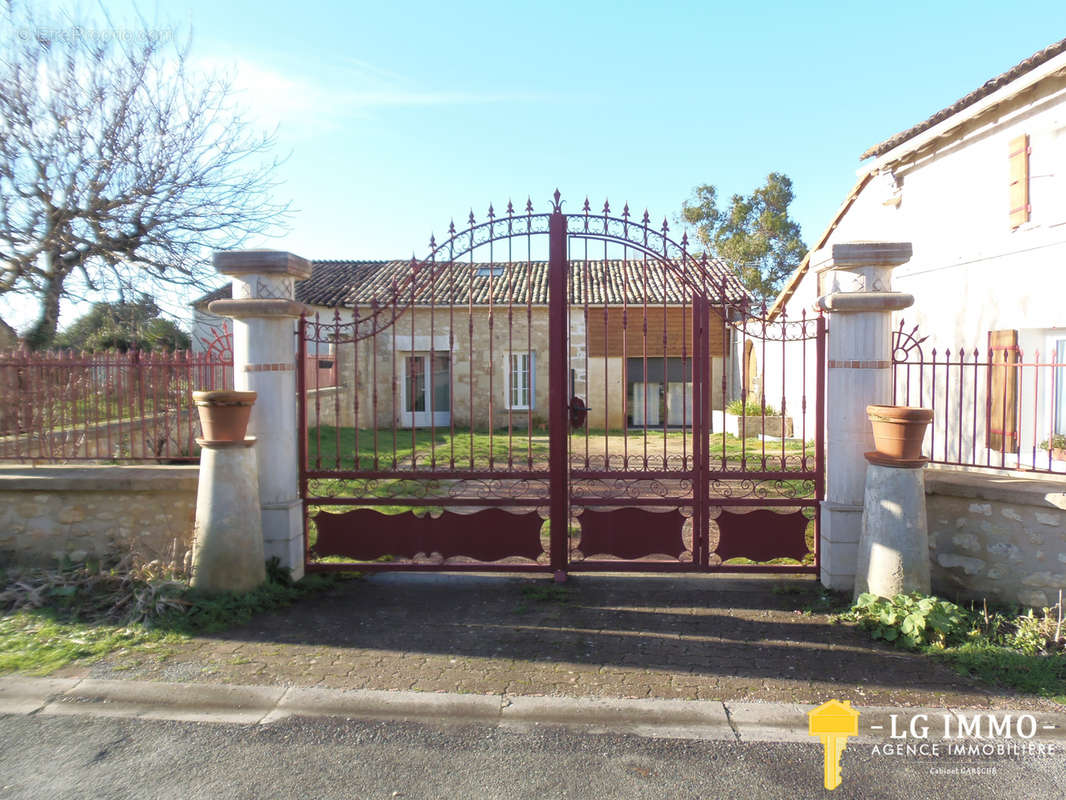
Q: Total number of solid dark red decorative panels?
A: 3